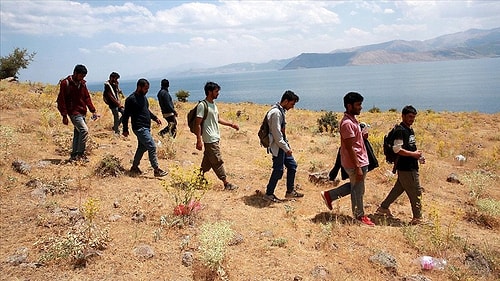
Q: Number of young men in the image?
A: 8